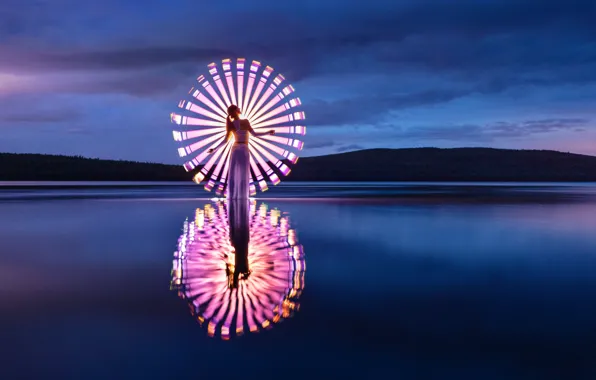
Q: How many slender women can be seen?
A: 1